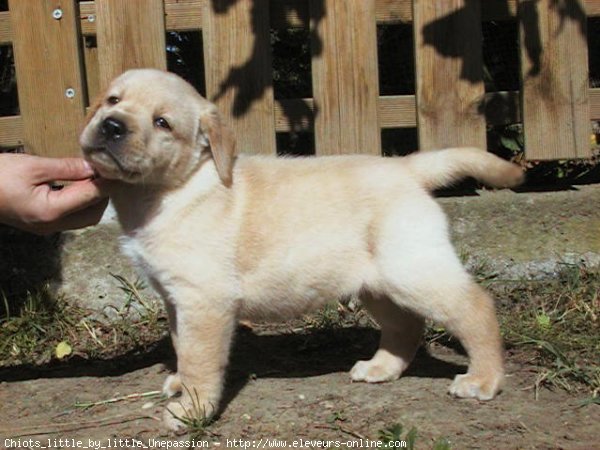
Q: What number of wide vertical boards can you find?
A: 6